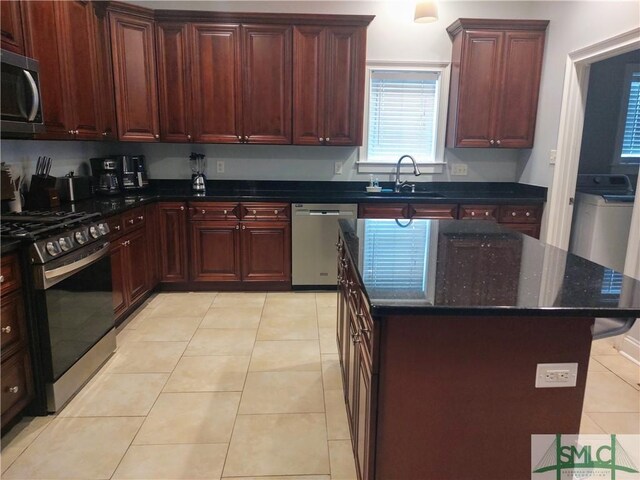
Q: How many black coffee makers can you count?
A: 2